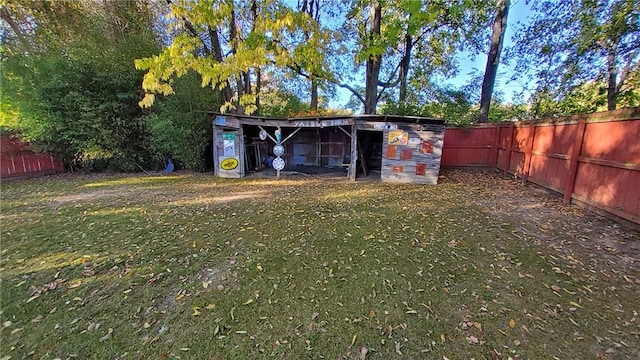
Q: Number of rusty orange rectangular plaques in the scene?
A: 5